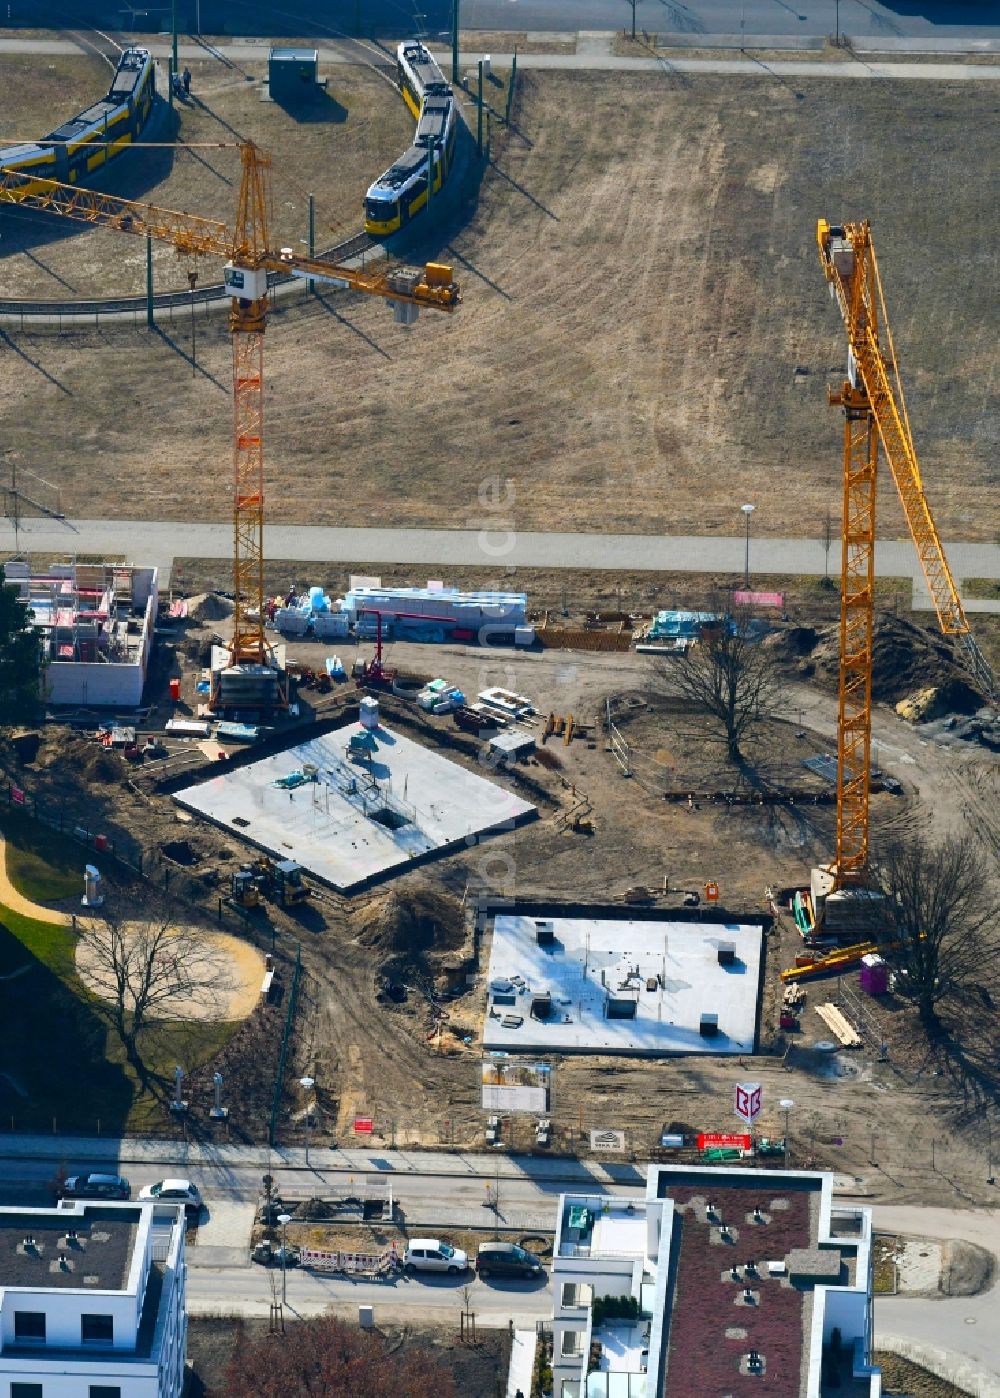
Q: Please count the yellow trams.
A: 2